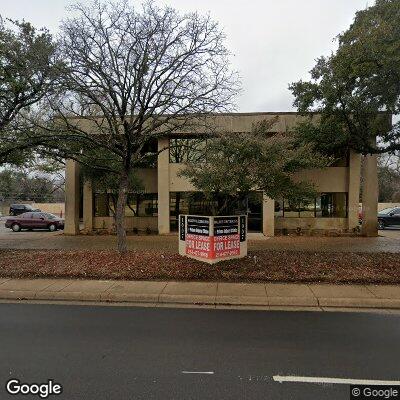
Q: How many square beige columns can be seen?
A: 6